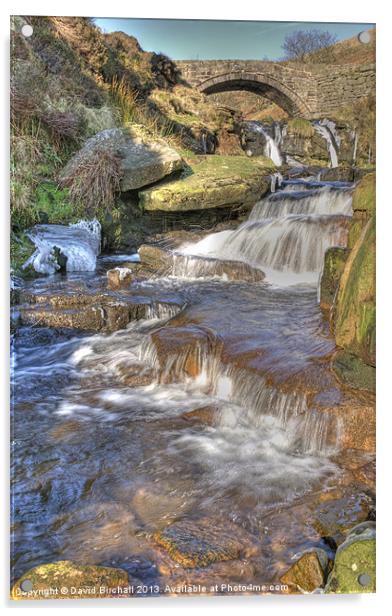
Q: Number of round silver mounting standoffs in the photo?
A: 4